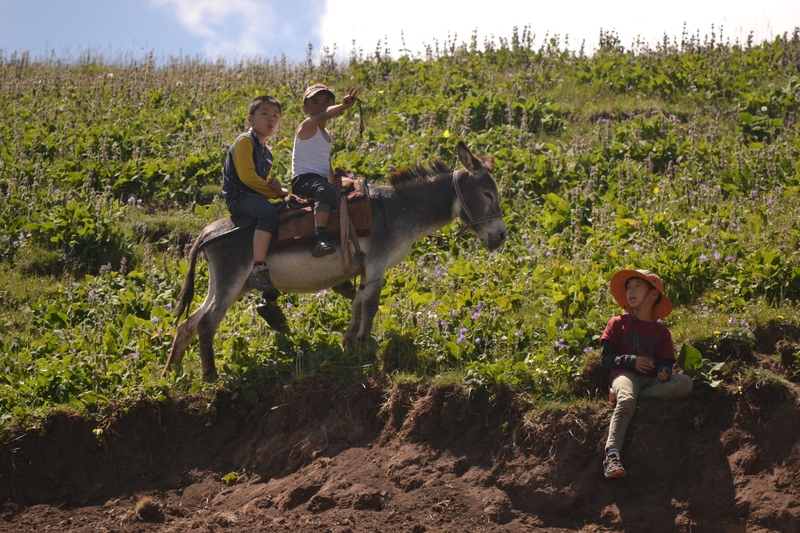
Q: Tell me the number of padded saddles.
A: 1